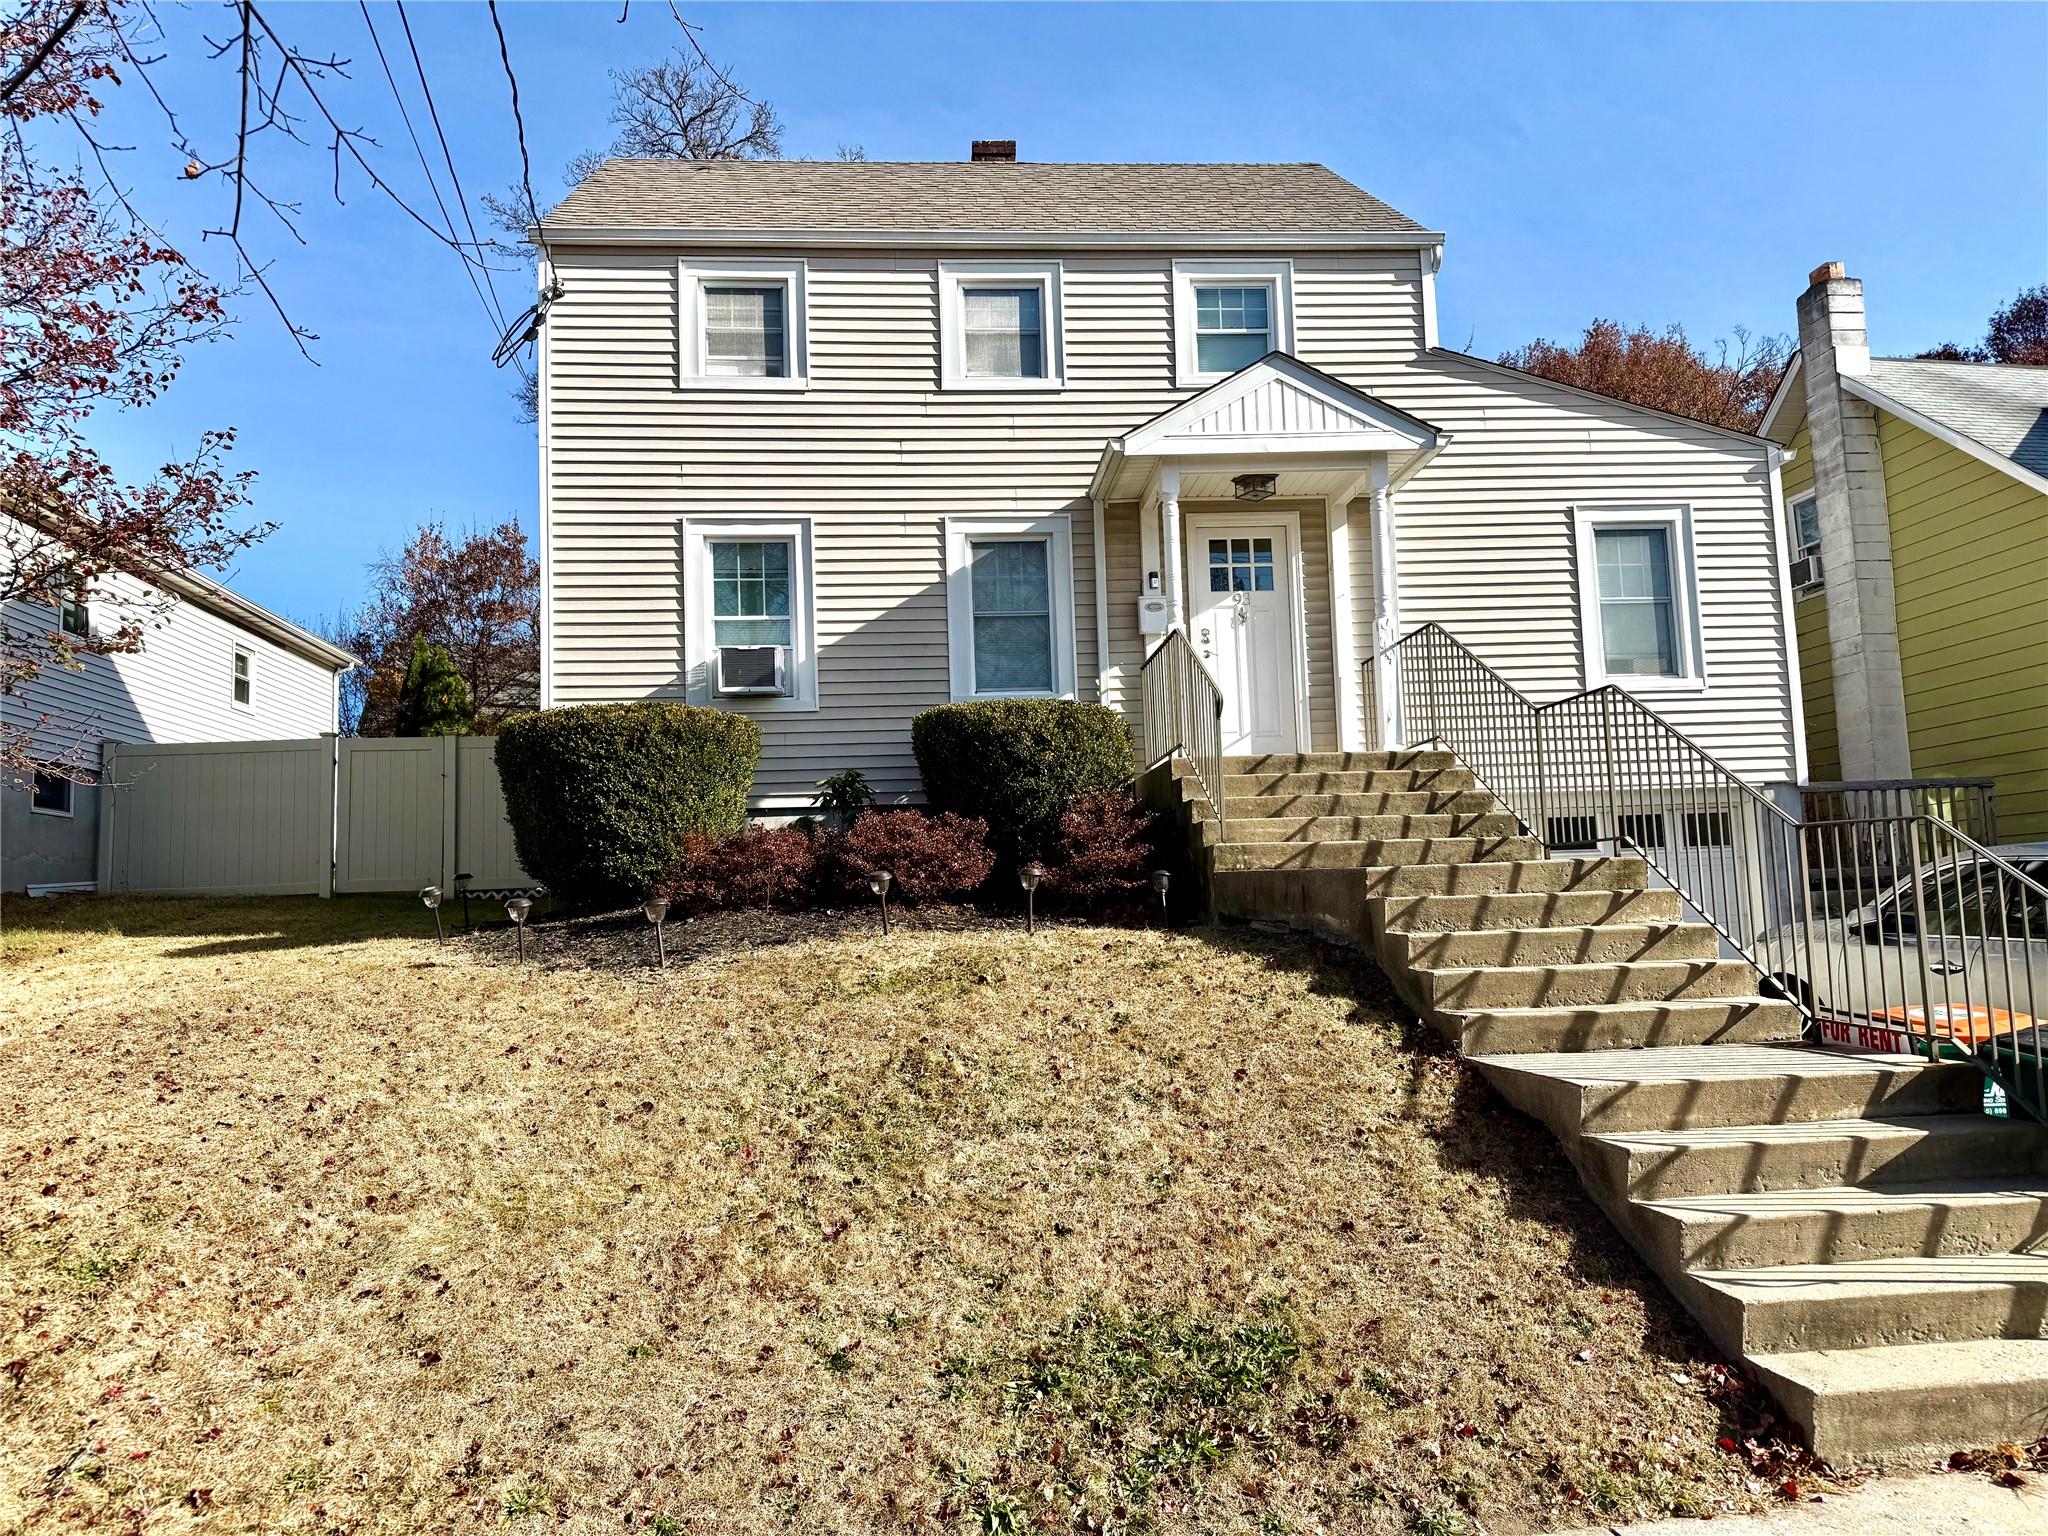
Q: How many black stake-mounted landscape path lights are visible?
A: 7